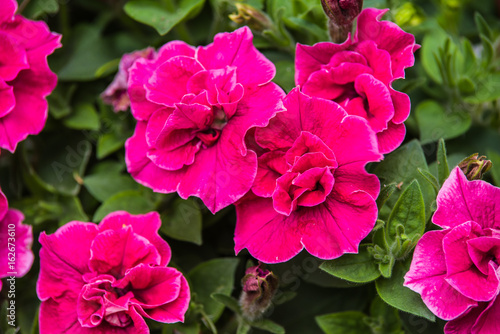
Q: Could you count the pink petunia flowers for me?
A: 7